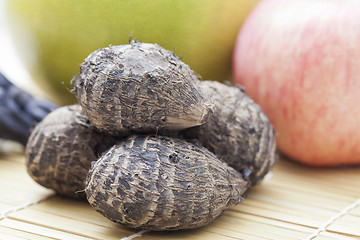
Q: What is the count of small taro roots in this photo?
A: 4